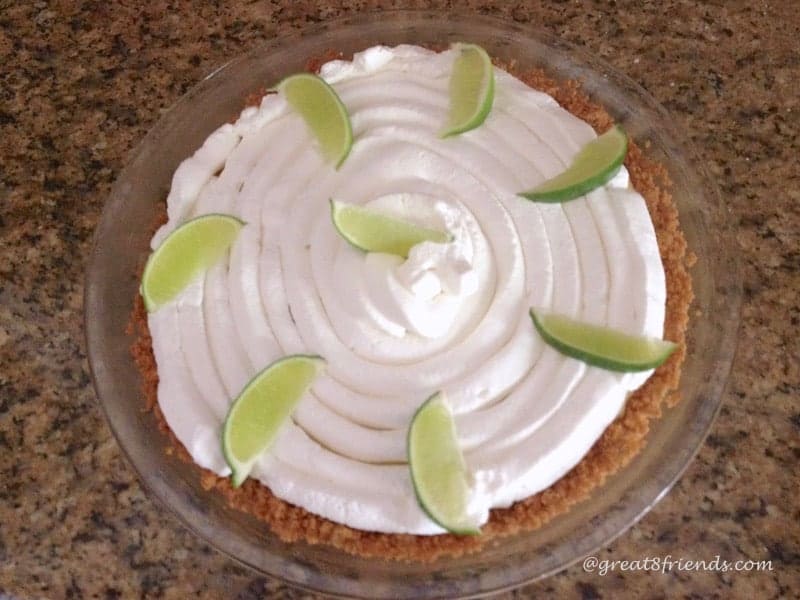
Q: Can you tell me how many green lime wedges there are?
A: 8